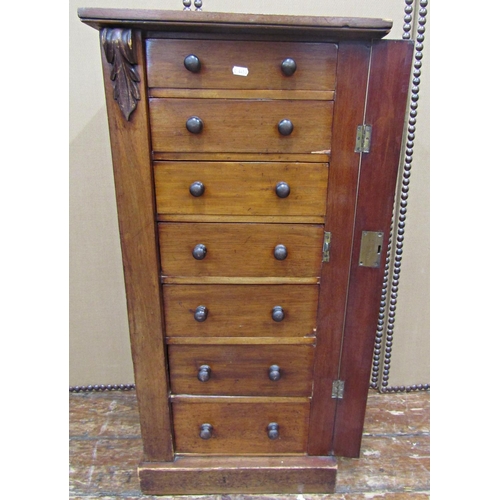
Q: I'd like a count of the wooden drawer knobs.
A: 14